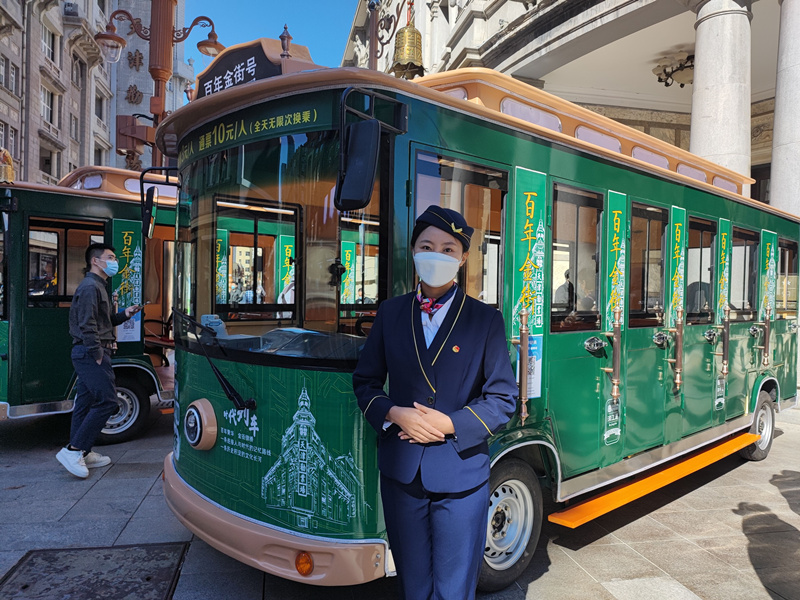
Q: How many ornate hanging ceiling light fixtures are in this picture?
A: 1